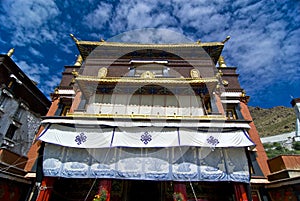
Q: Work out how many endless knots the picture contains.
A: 3